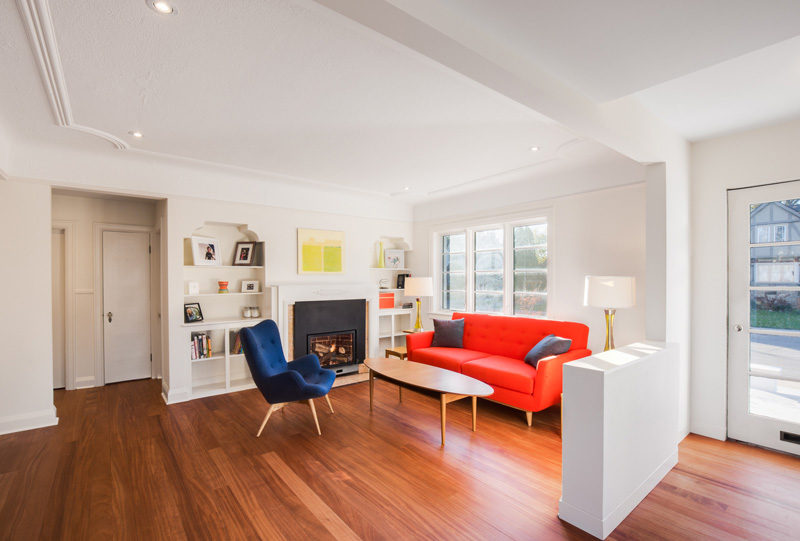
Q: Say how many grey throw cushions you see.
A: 2